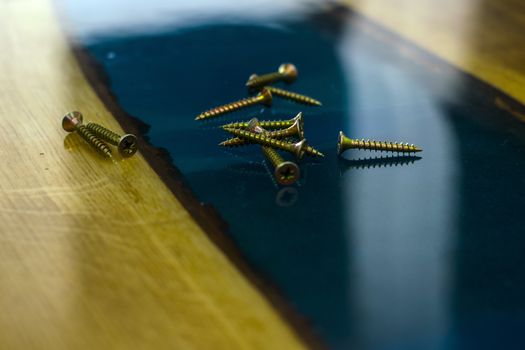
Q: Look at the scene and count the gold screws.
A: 11